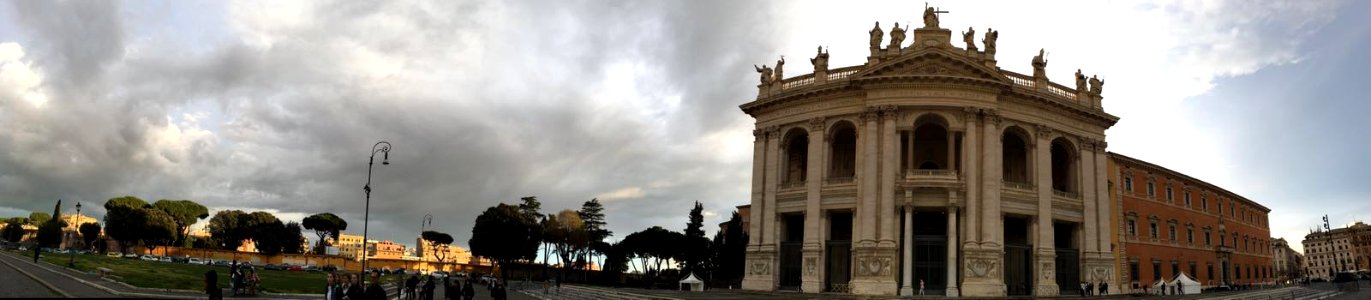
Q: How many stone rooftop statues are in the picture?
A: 11